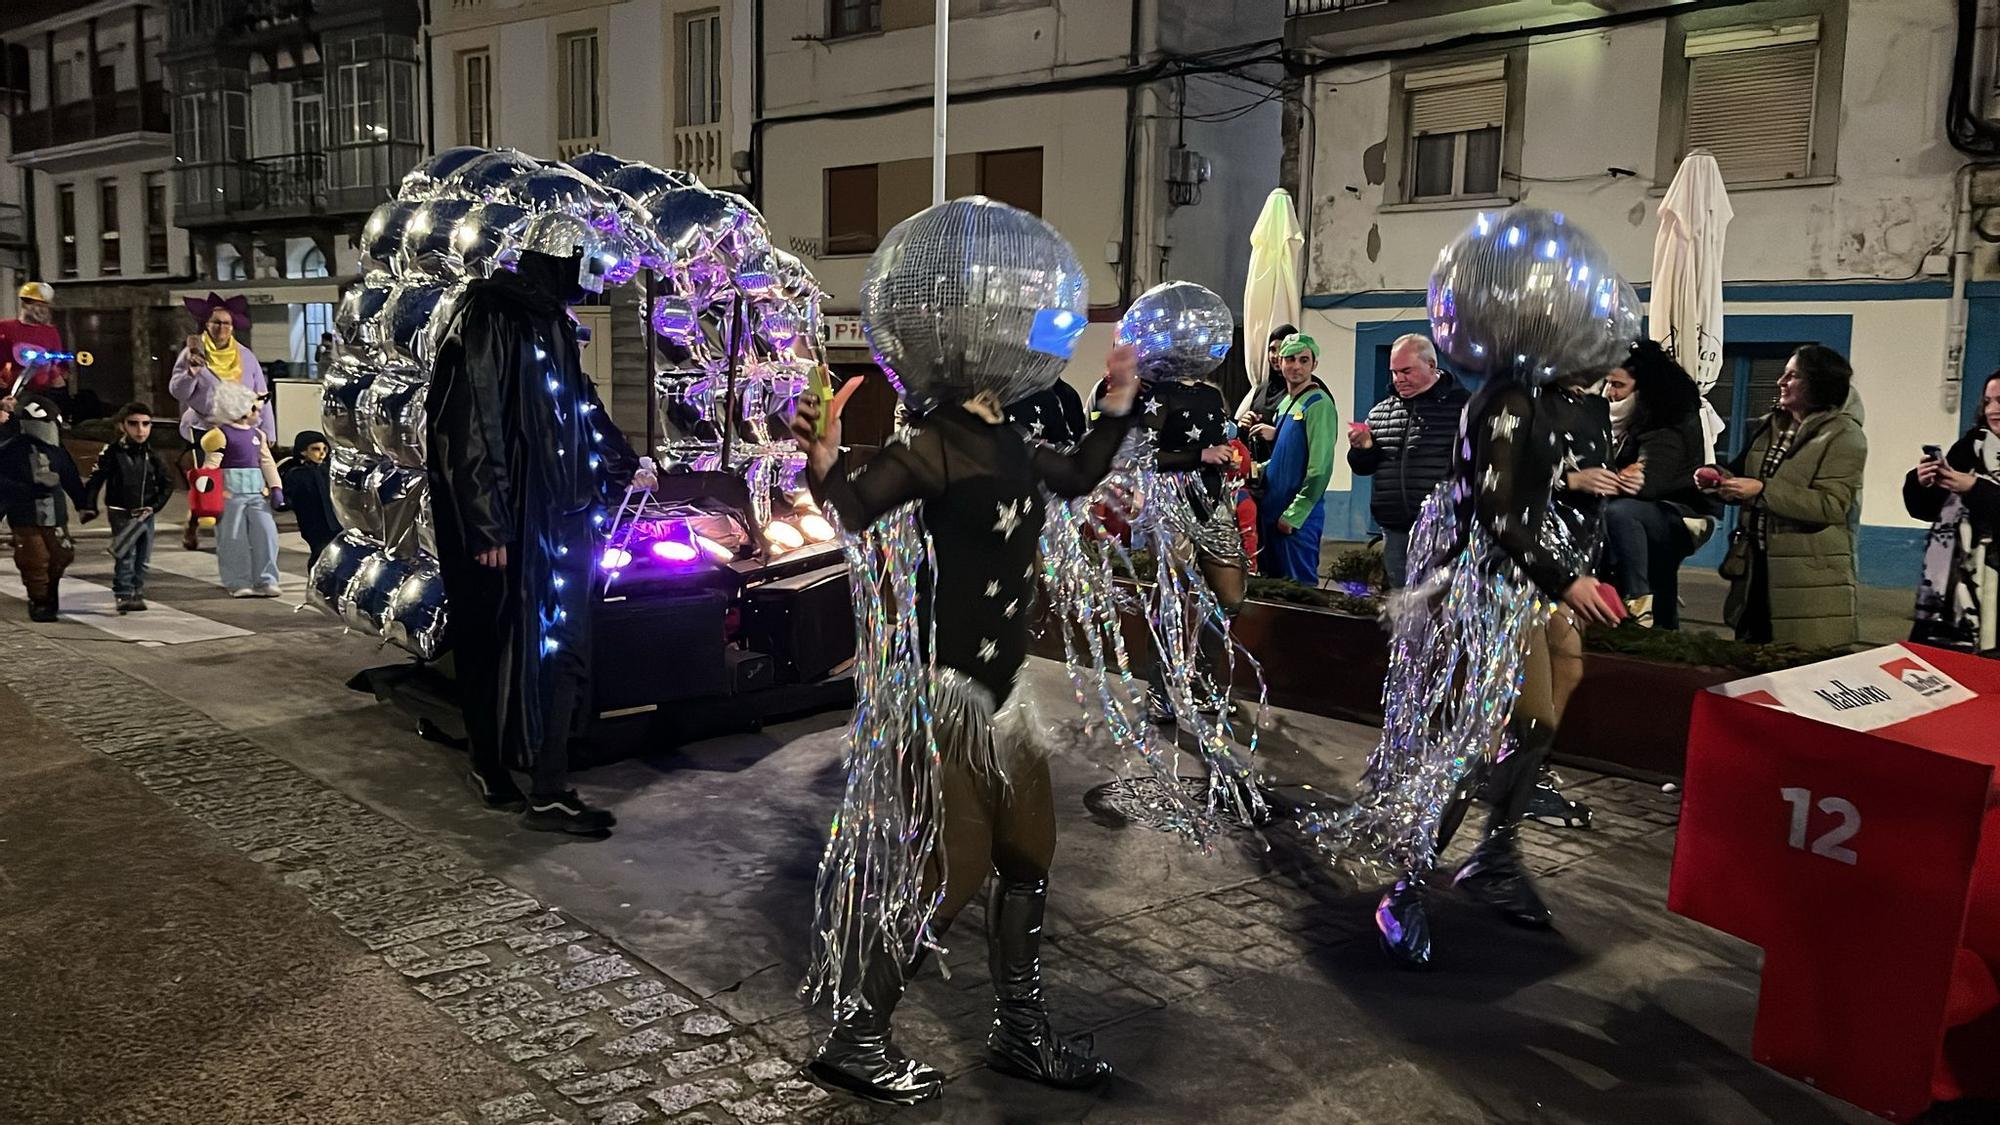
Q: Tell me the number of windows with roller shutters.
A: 2